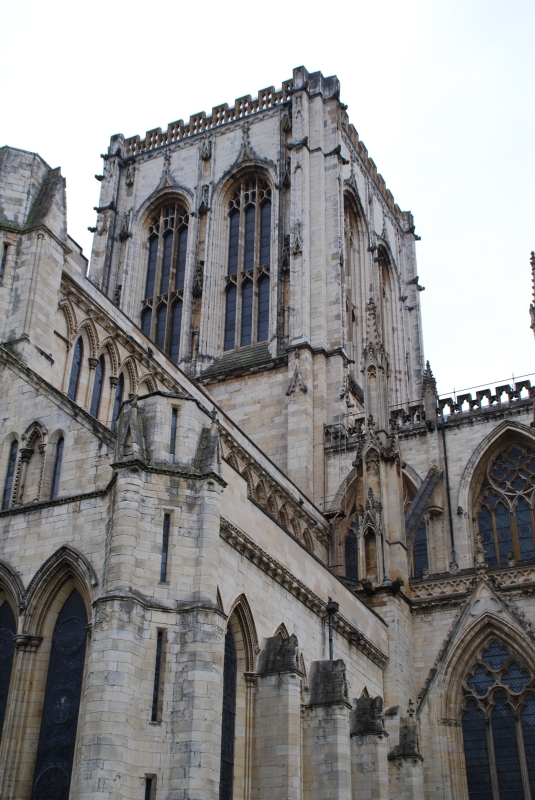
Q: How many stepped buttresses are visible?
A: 4